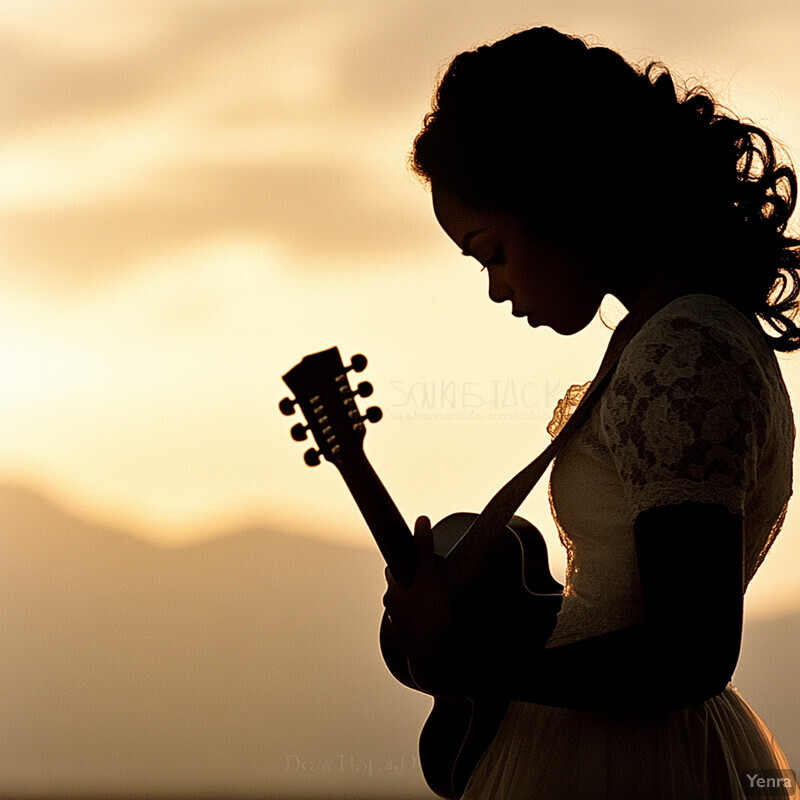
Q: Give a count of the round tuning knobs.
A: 6